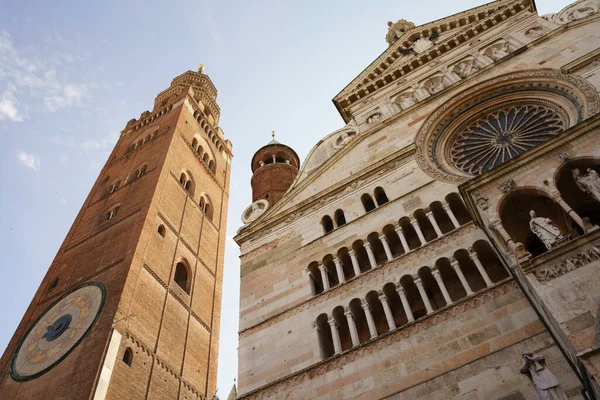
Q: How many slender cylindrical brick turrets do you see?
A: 1